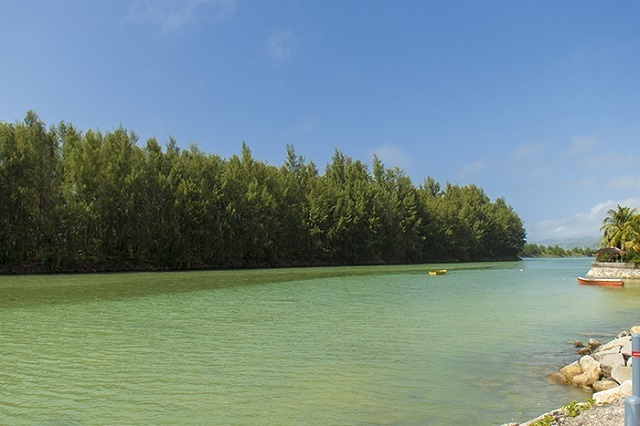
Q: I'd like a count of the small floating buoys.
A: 3